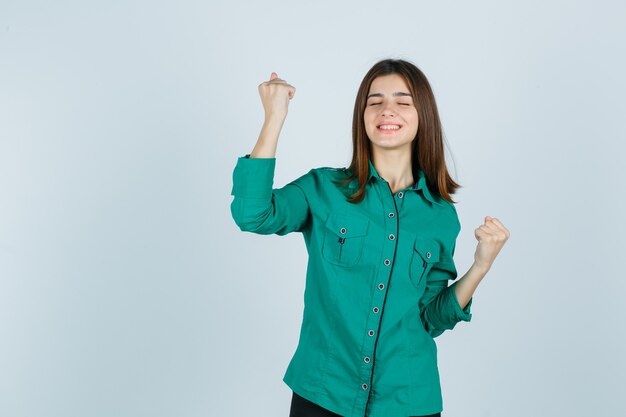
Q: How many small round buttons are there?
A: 11